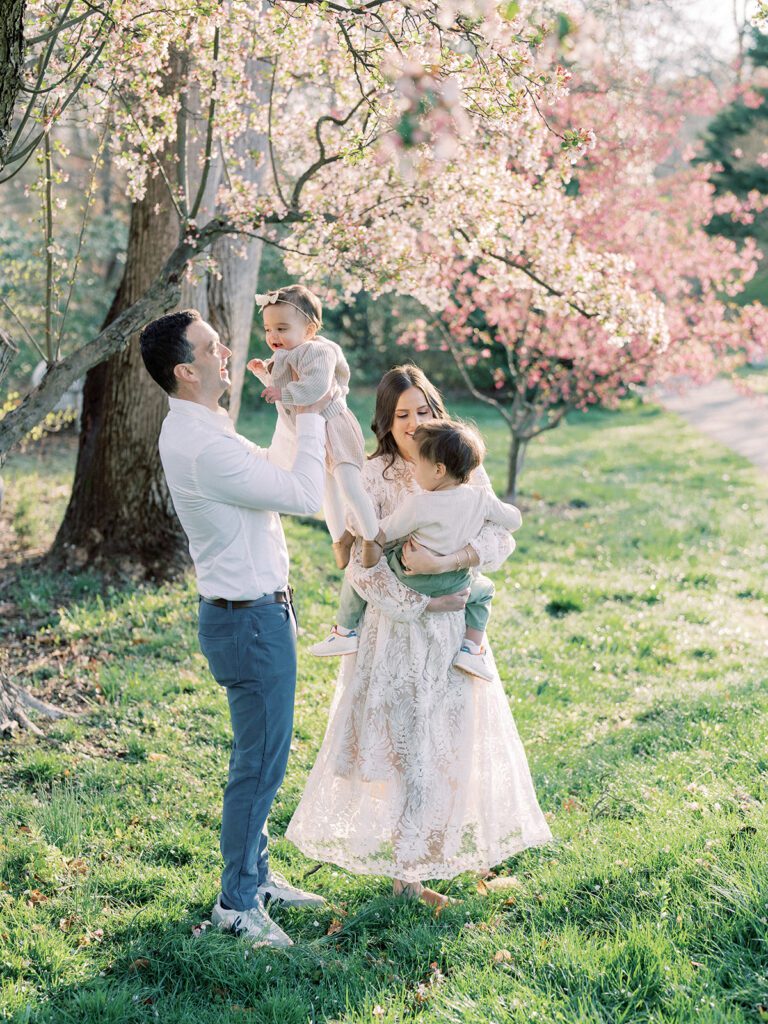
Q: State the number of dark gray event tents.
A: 0